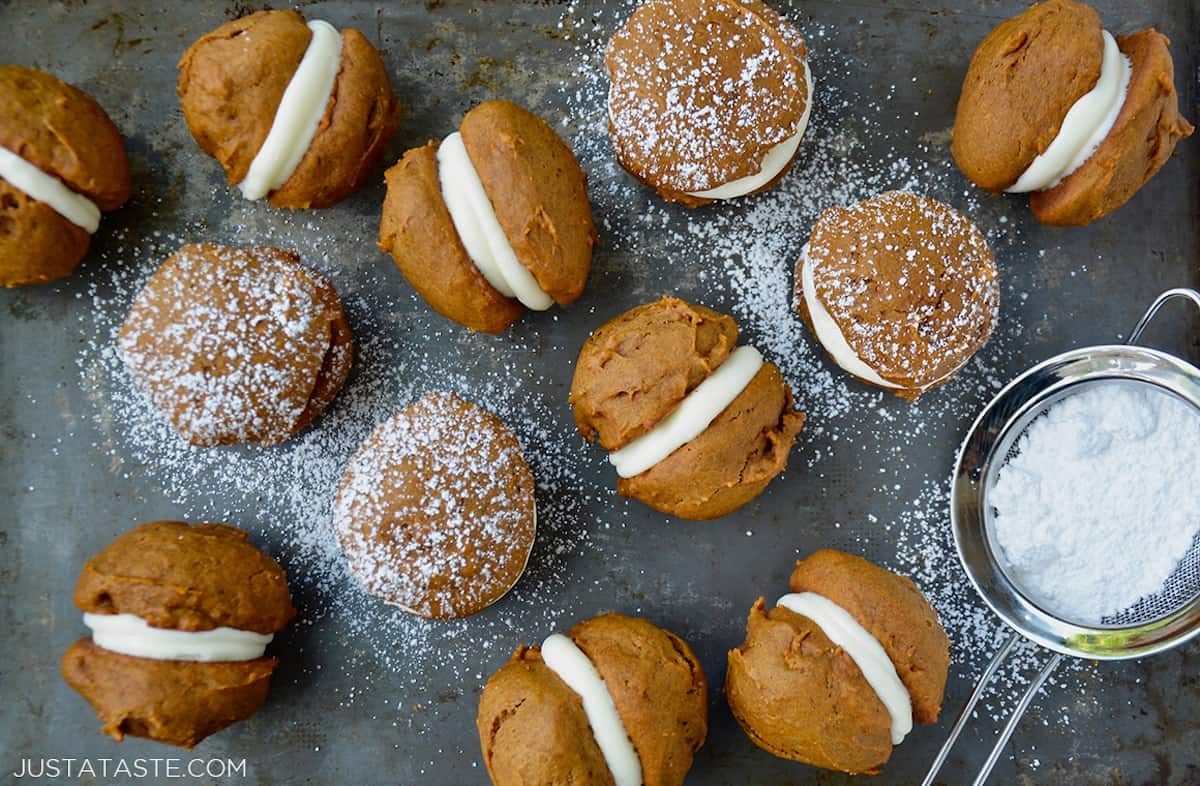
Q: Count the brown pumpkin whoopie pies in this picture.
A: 12